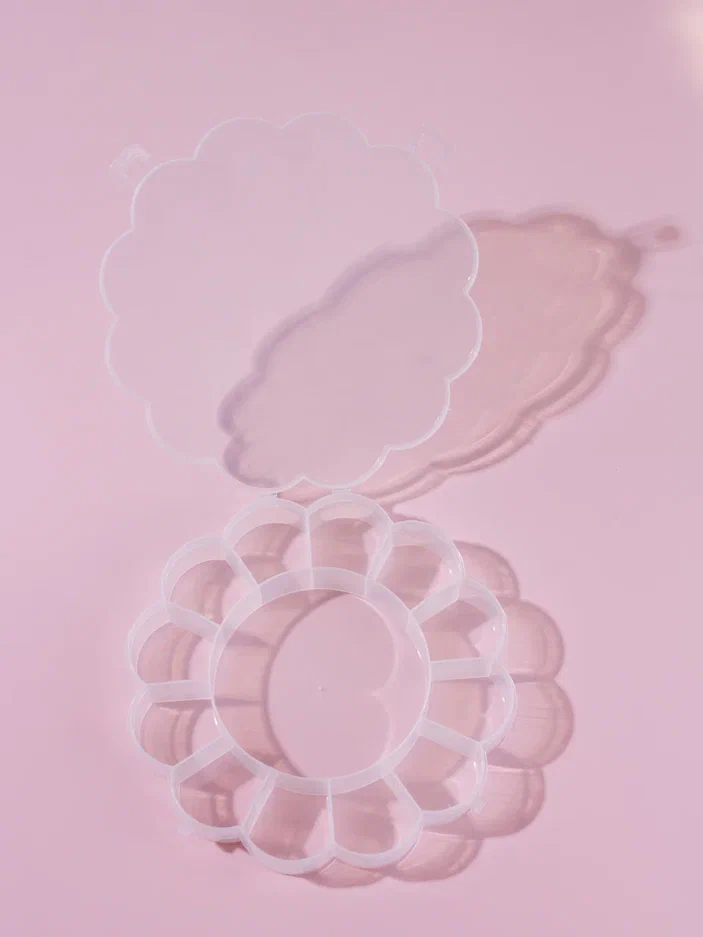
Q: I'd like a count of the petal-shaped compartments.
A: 12